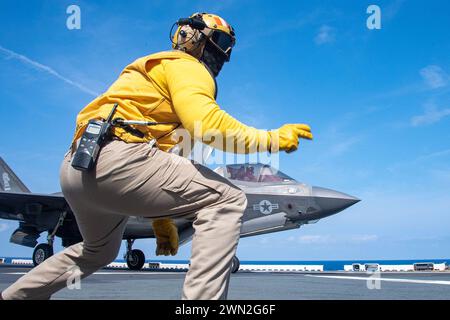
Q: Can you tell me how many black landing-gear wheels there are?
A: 3